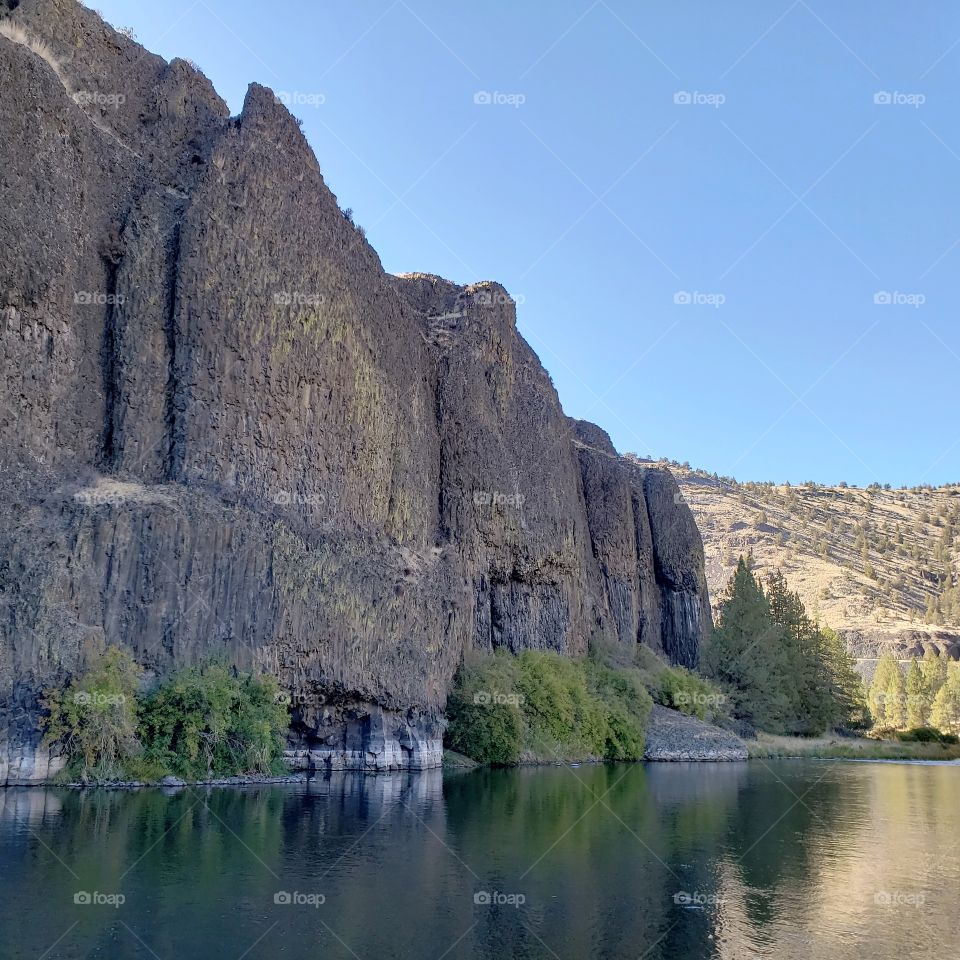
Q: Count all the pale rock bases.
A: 2